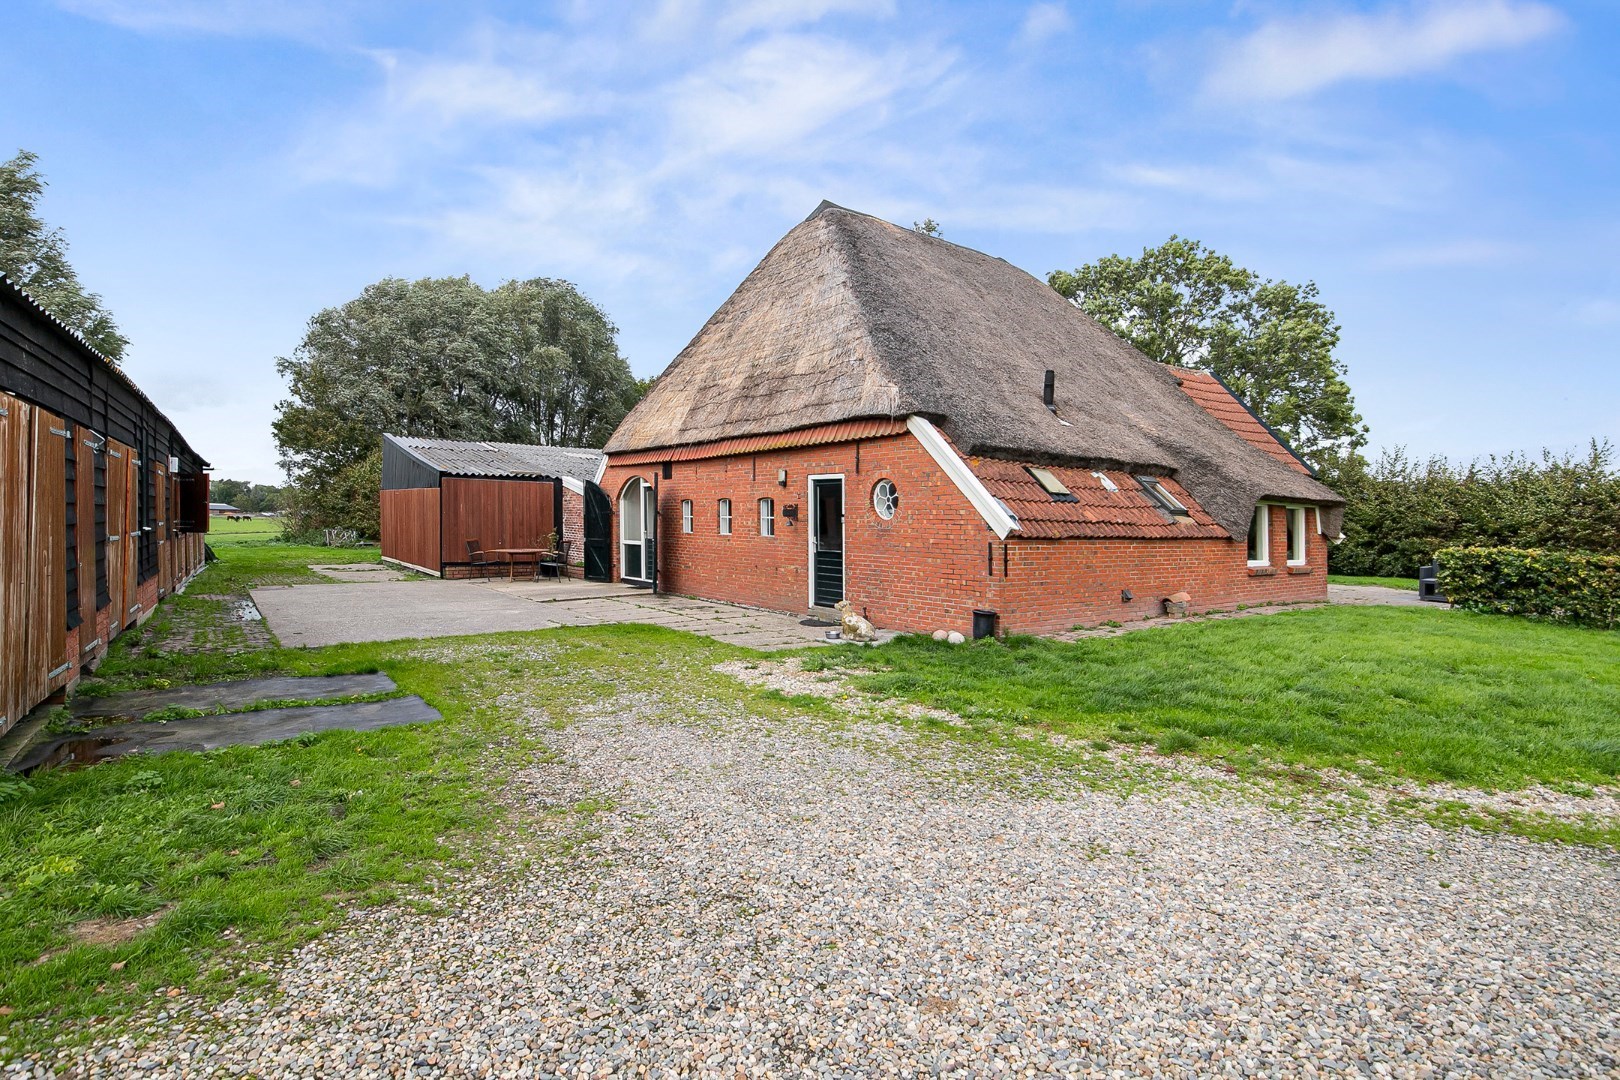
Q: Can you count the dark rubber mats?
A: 2